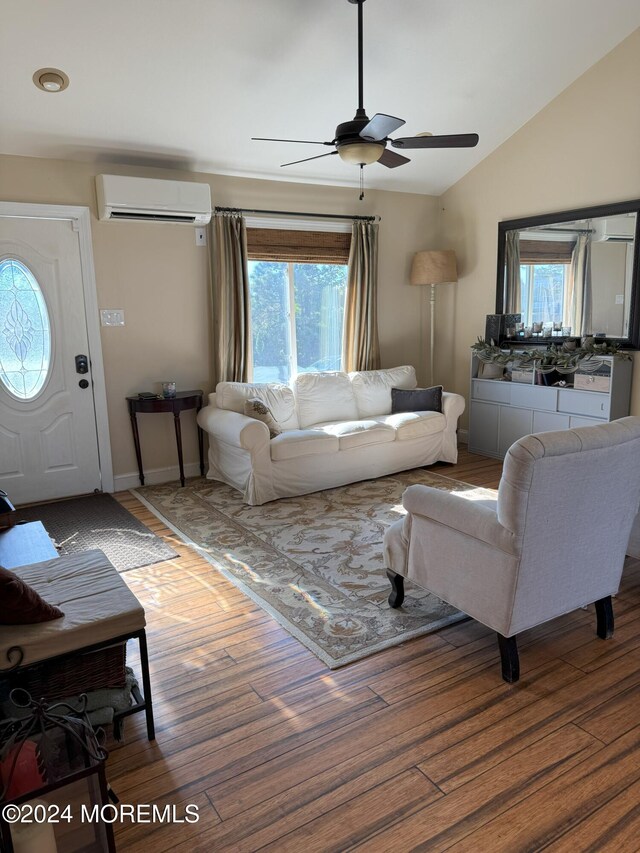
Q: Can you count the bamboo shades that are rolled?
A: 1